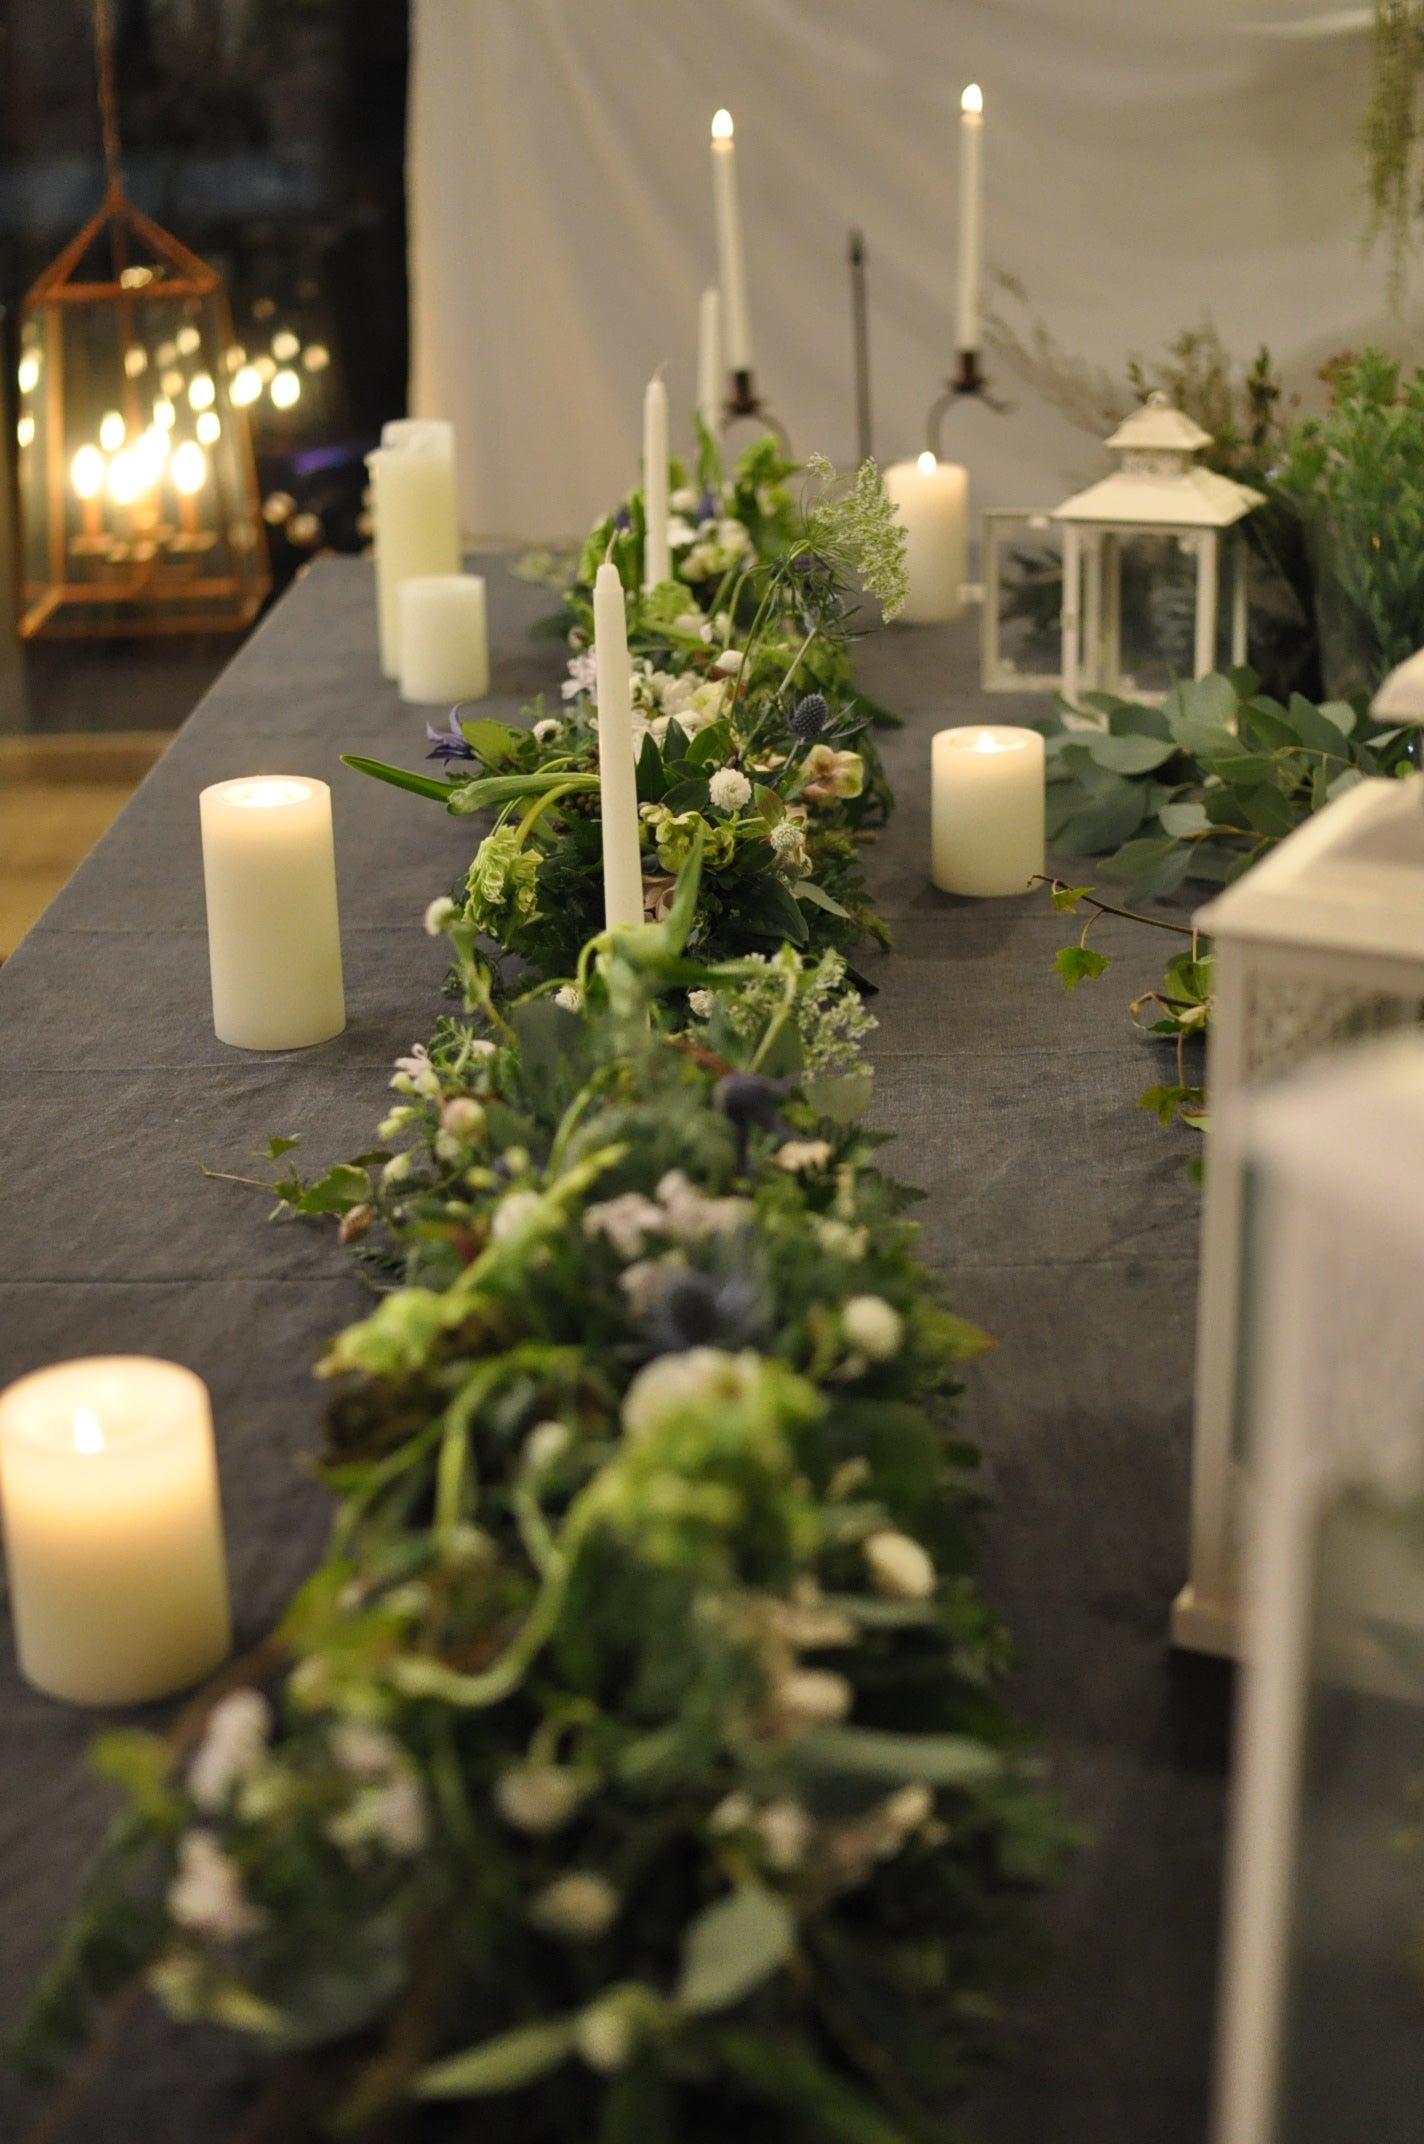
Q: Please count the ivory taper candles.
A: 5